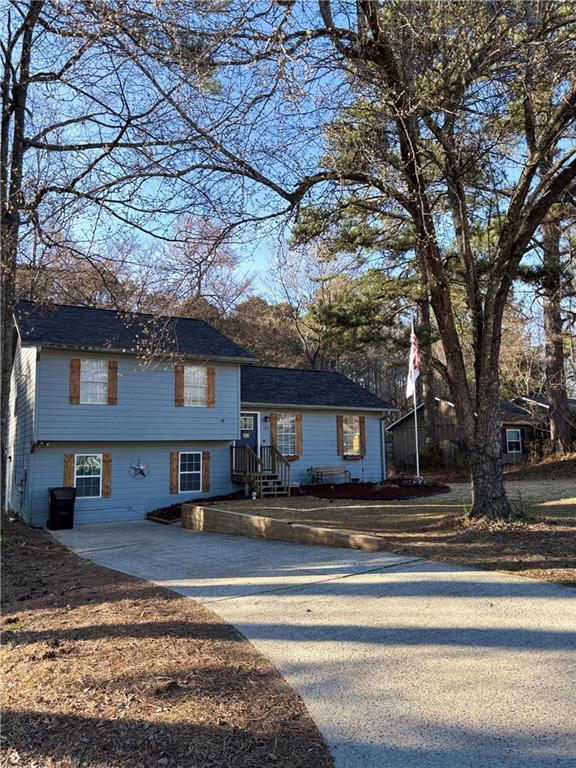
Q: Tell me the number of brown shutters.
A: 12